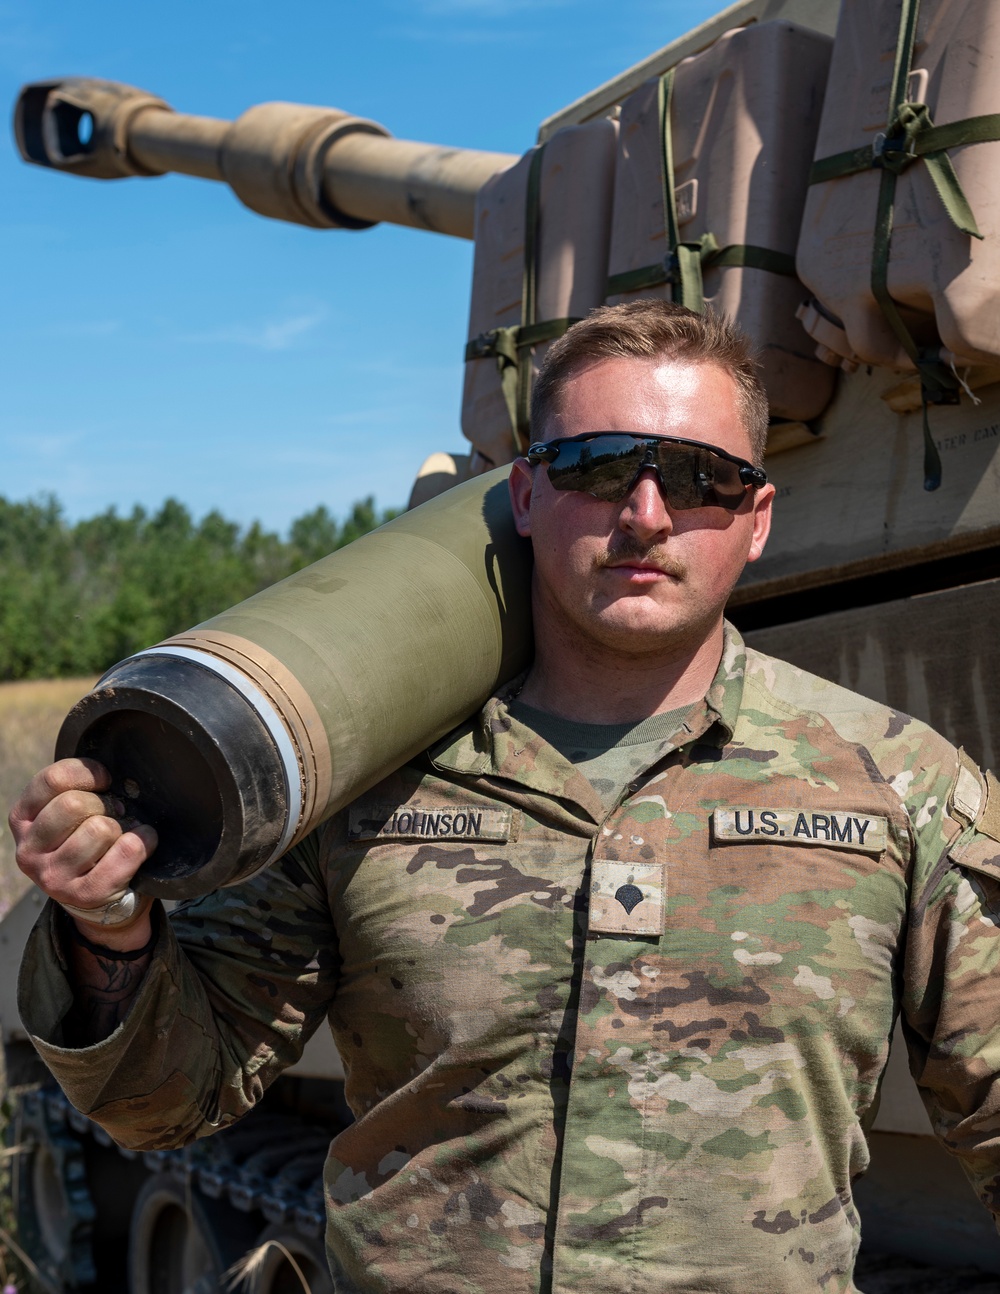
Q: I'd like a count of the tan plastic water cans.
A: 3